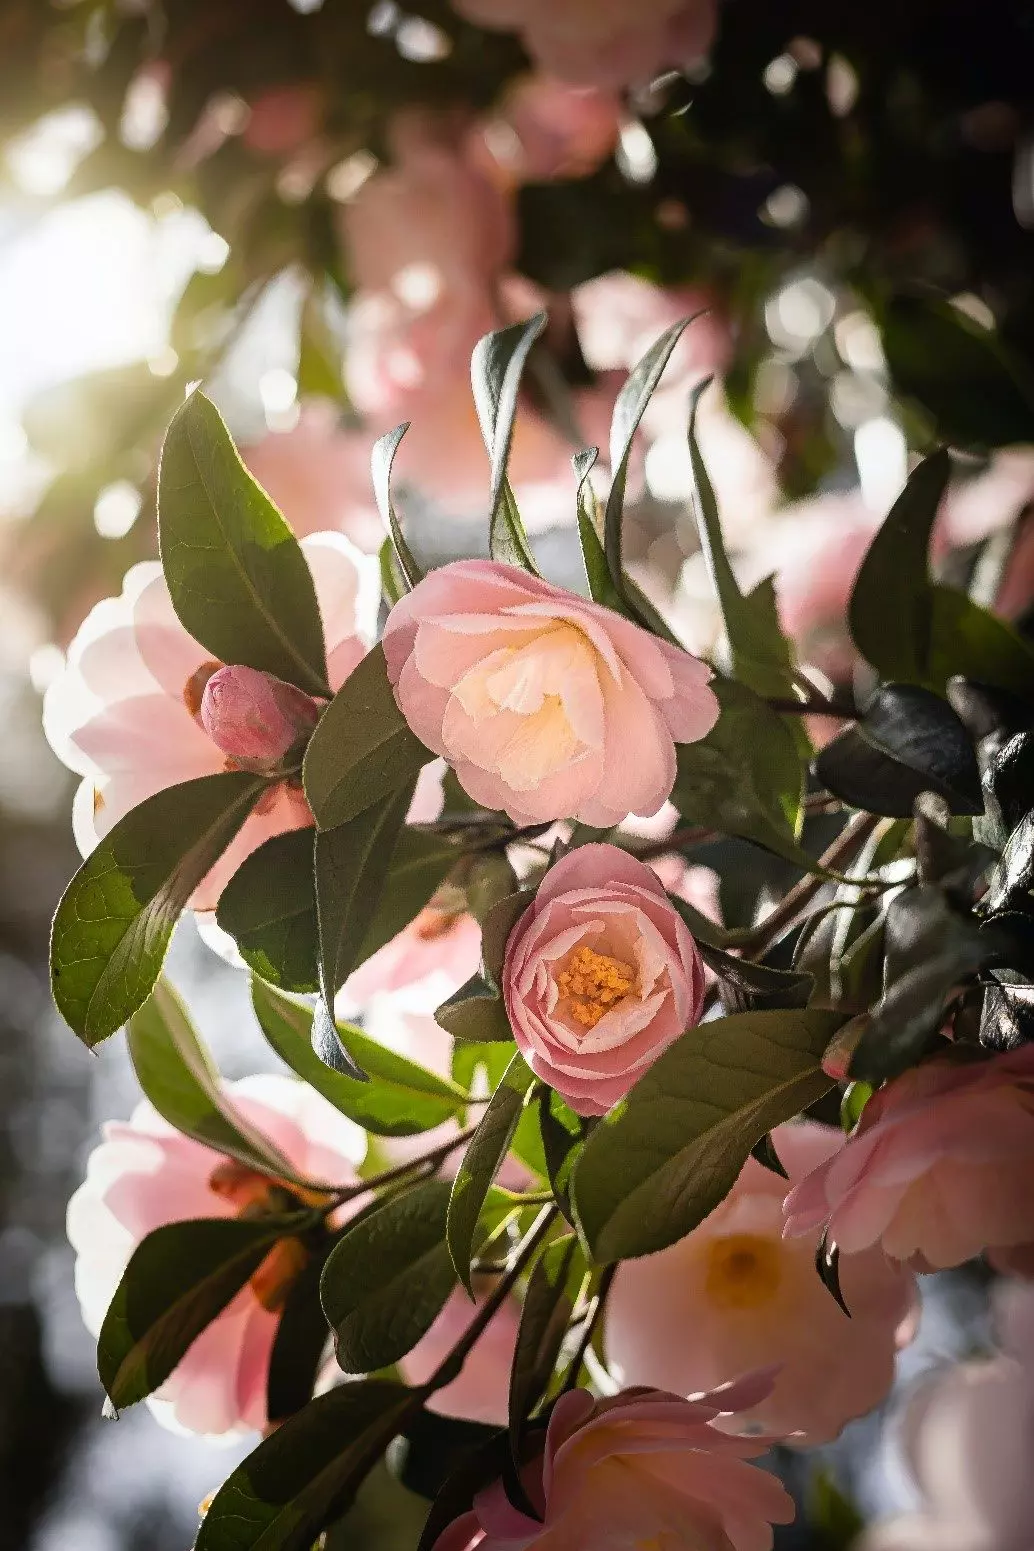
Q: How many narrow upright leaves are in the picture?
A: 5